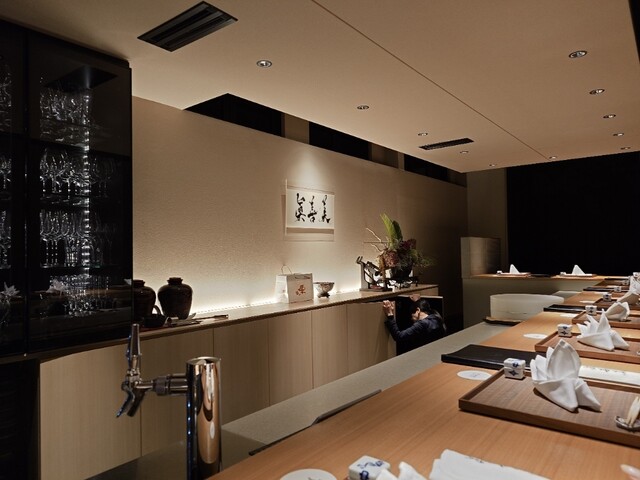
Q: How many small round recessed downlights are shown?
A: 11